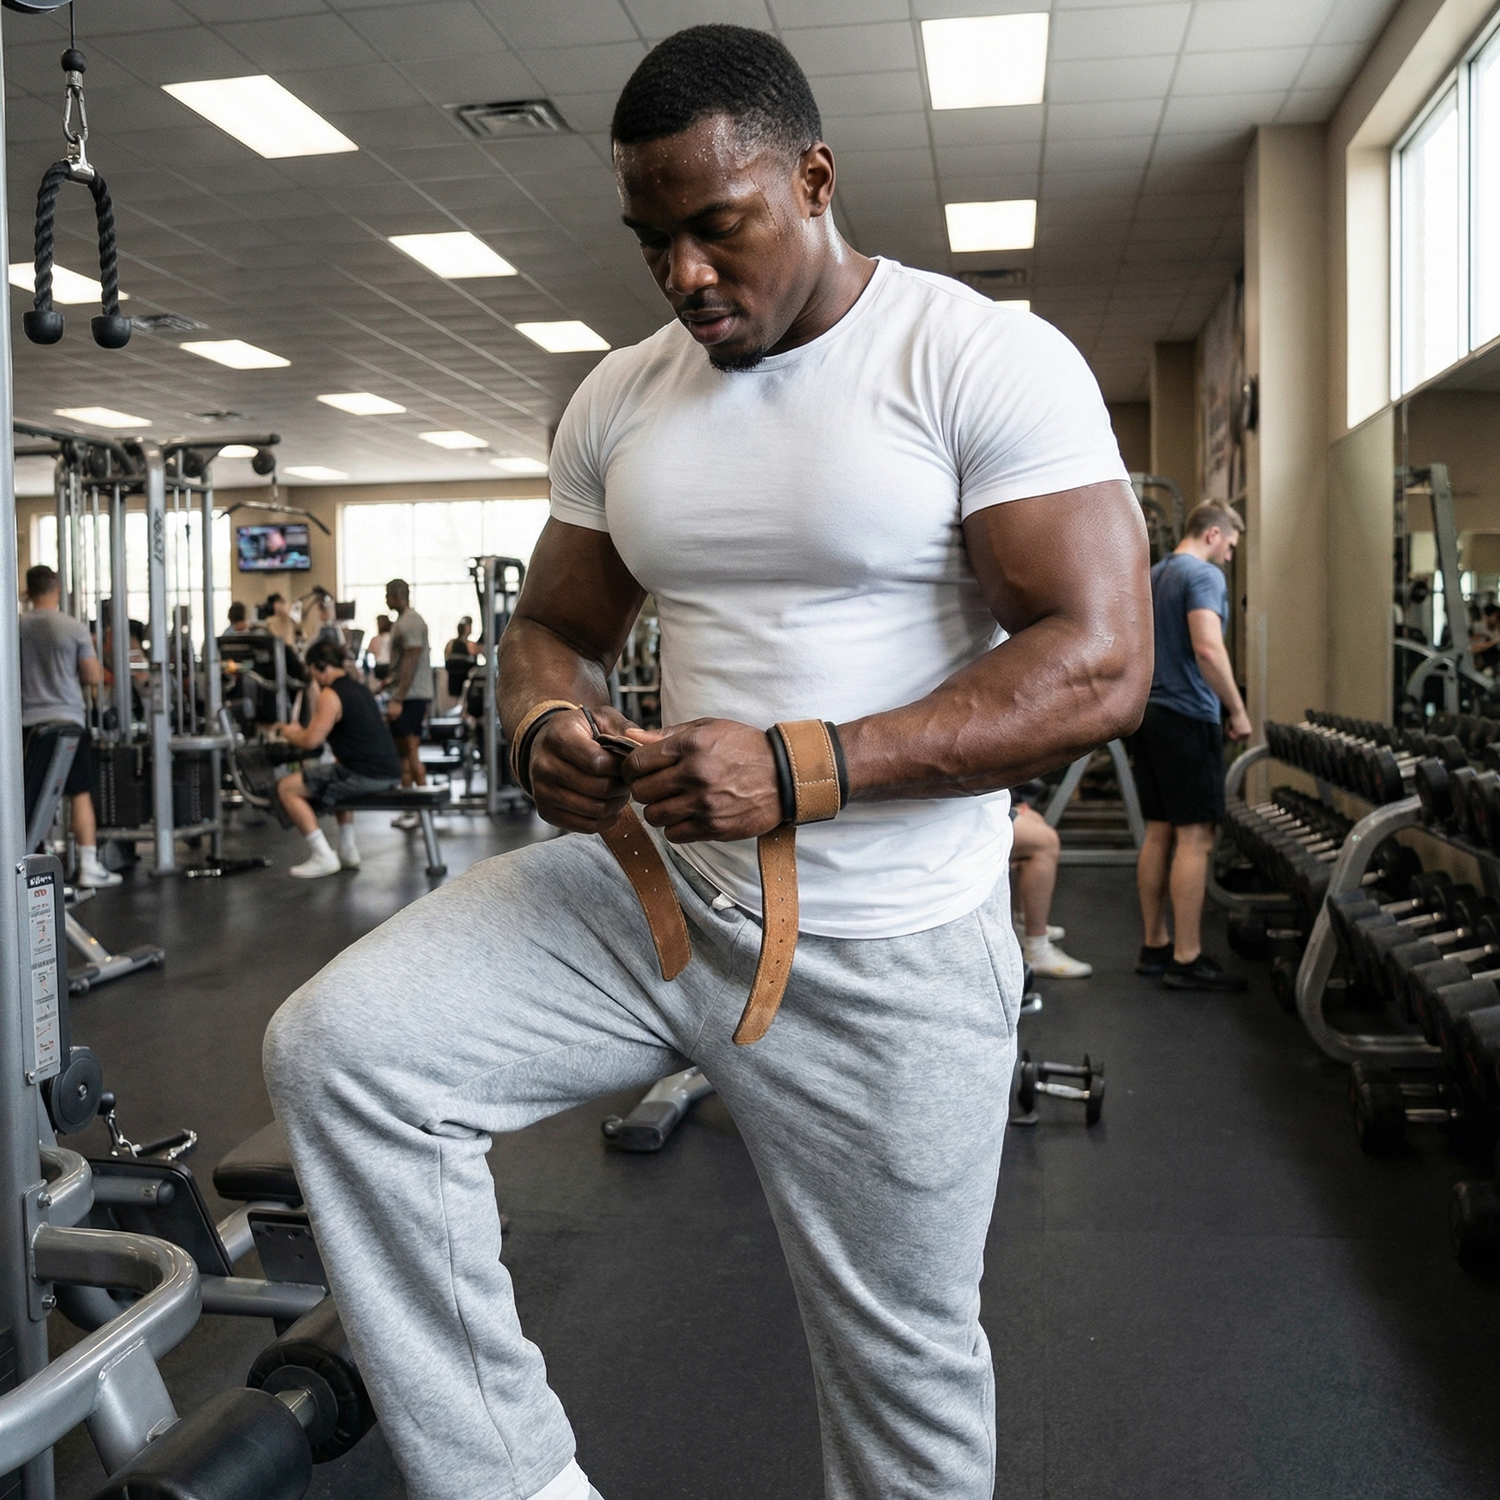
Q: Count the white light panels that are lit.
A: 14